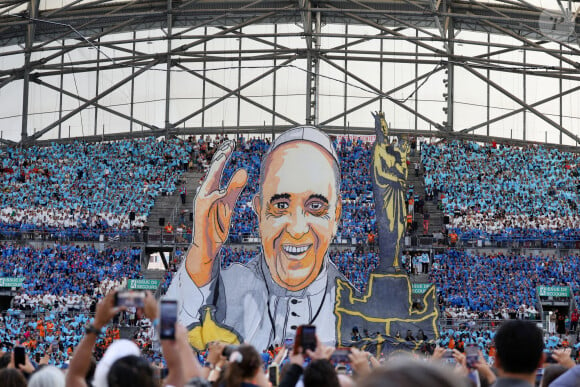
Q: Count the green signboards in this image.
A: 4